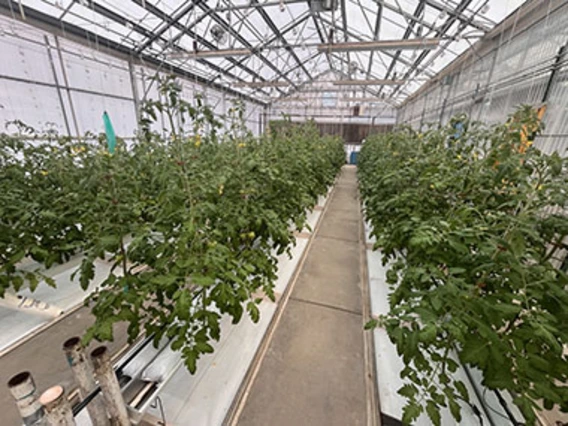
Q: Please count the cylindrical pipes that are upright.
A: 4